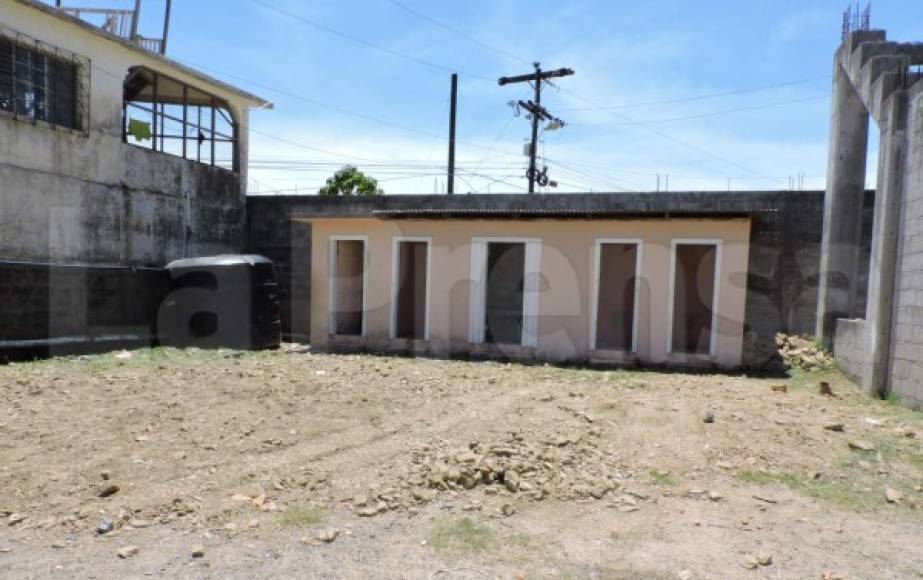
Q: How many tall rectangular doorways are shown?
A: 5